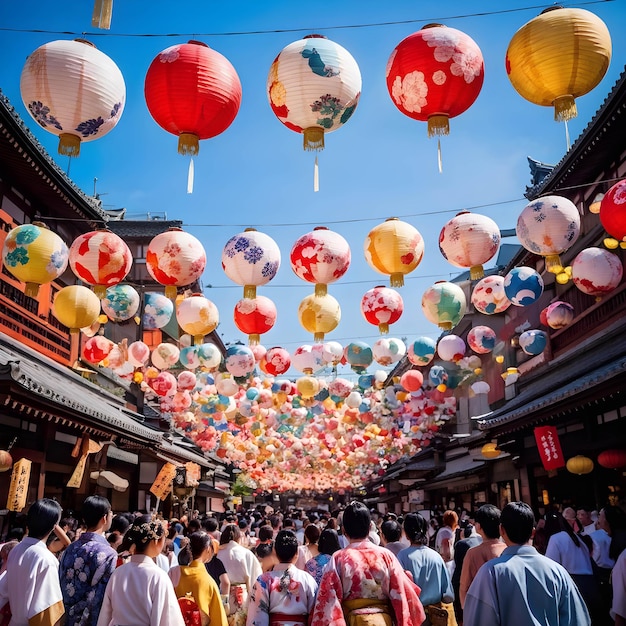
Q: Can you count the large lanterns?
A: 5